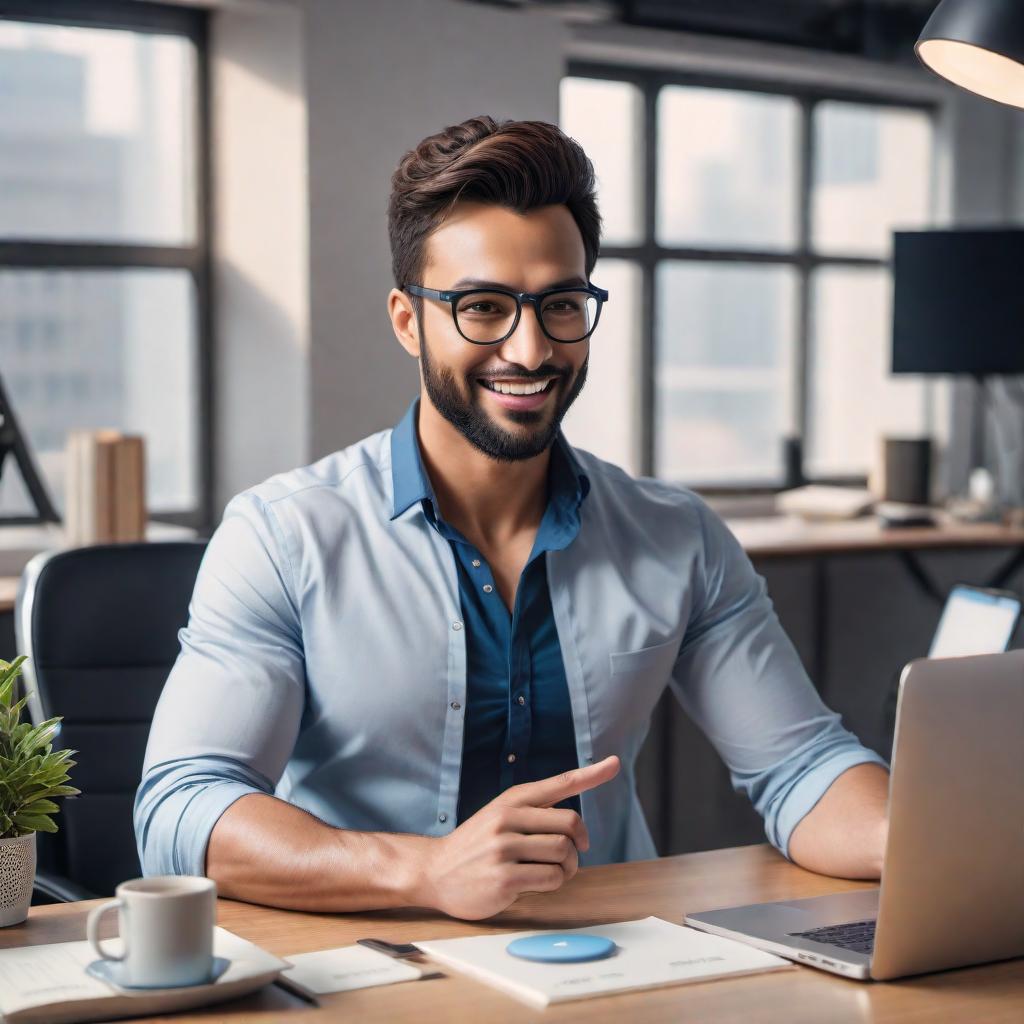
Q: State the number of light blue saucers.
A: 1